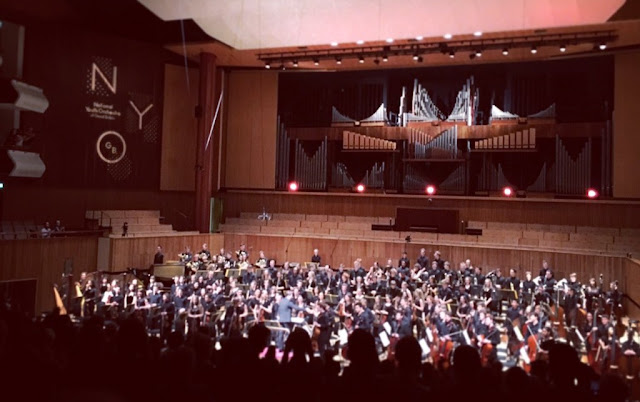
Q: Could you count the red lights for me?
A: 5